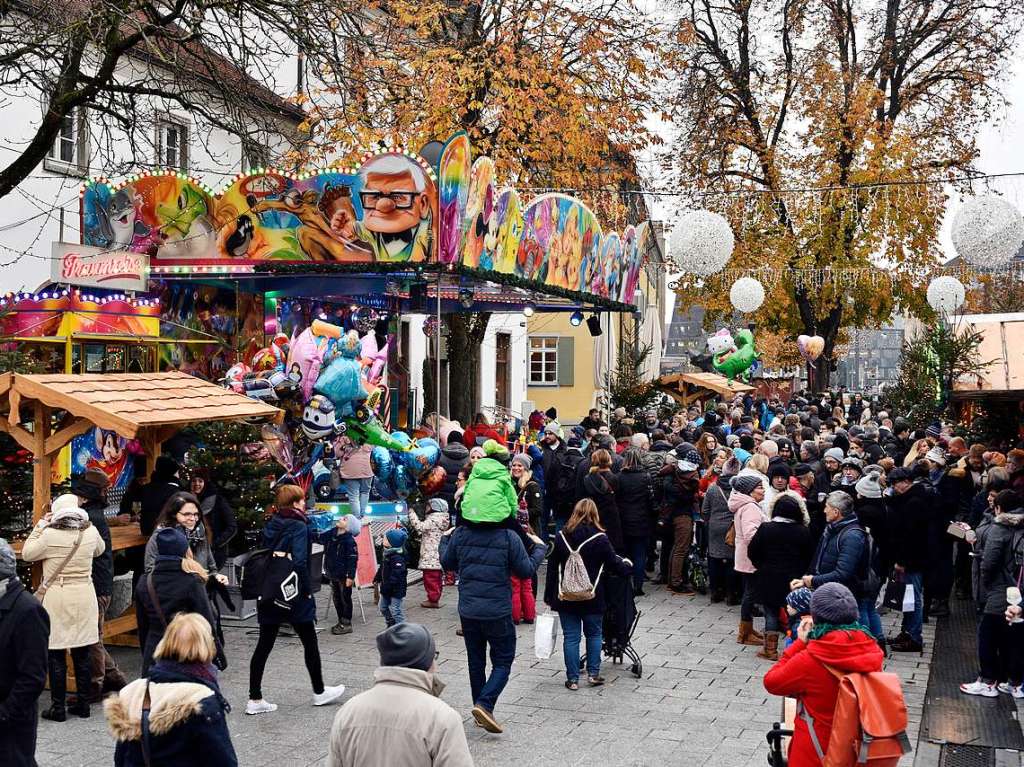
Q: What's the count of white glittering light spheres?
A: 4